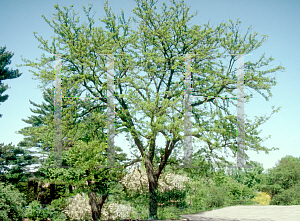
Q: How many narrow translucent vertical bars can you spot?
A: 4